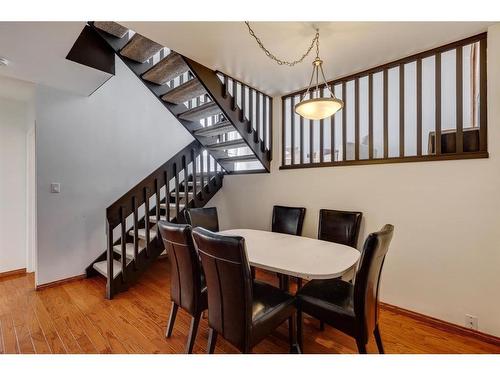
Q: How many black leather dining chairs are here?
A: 6